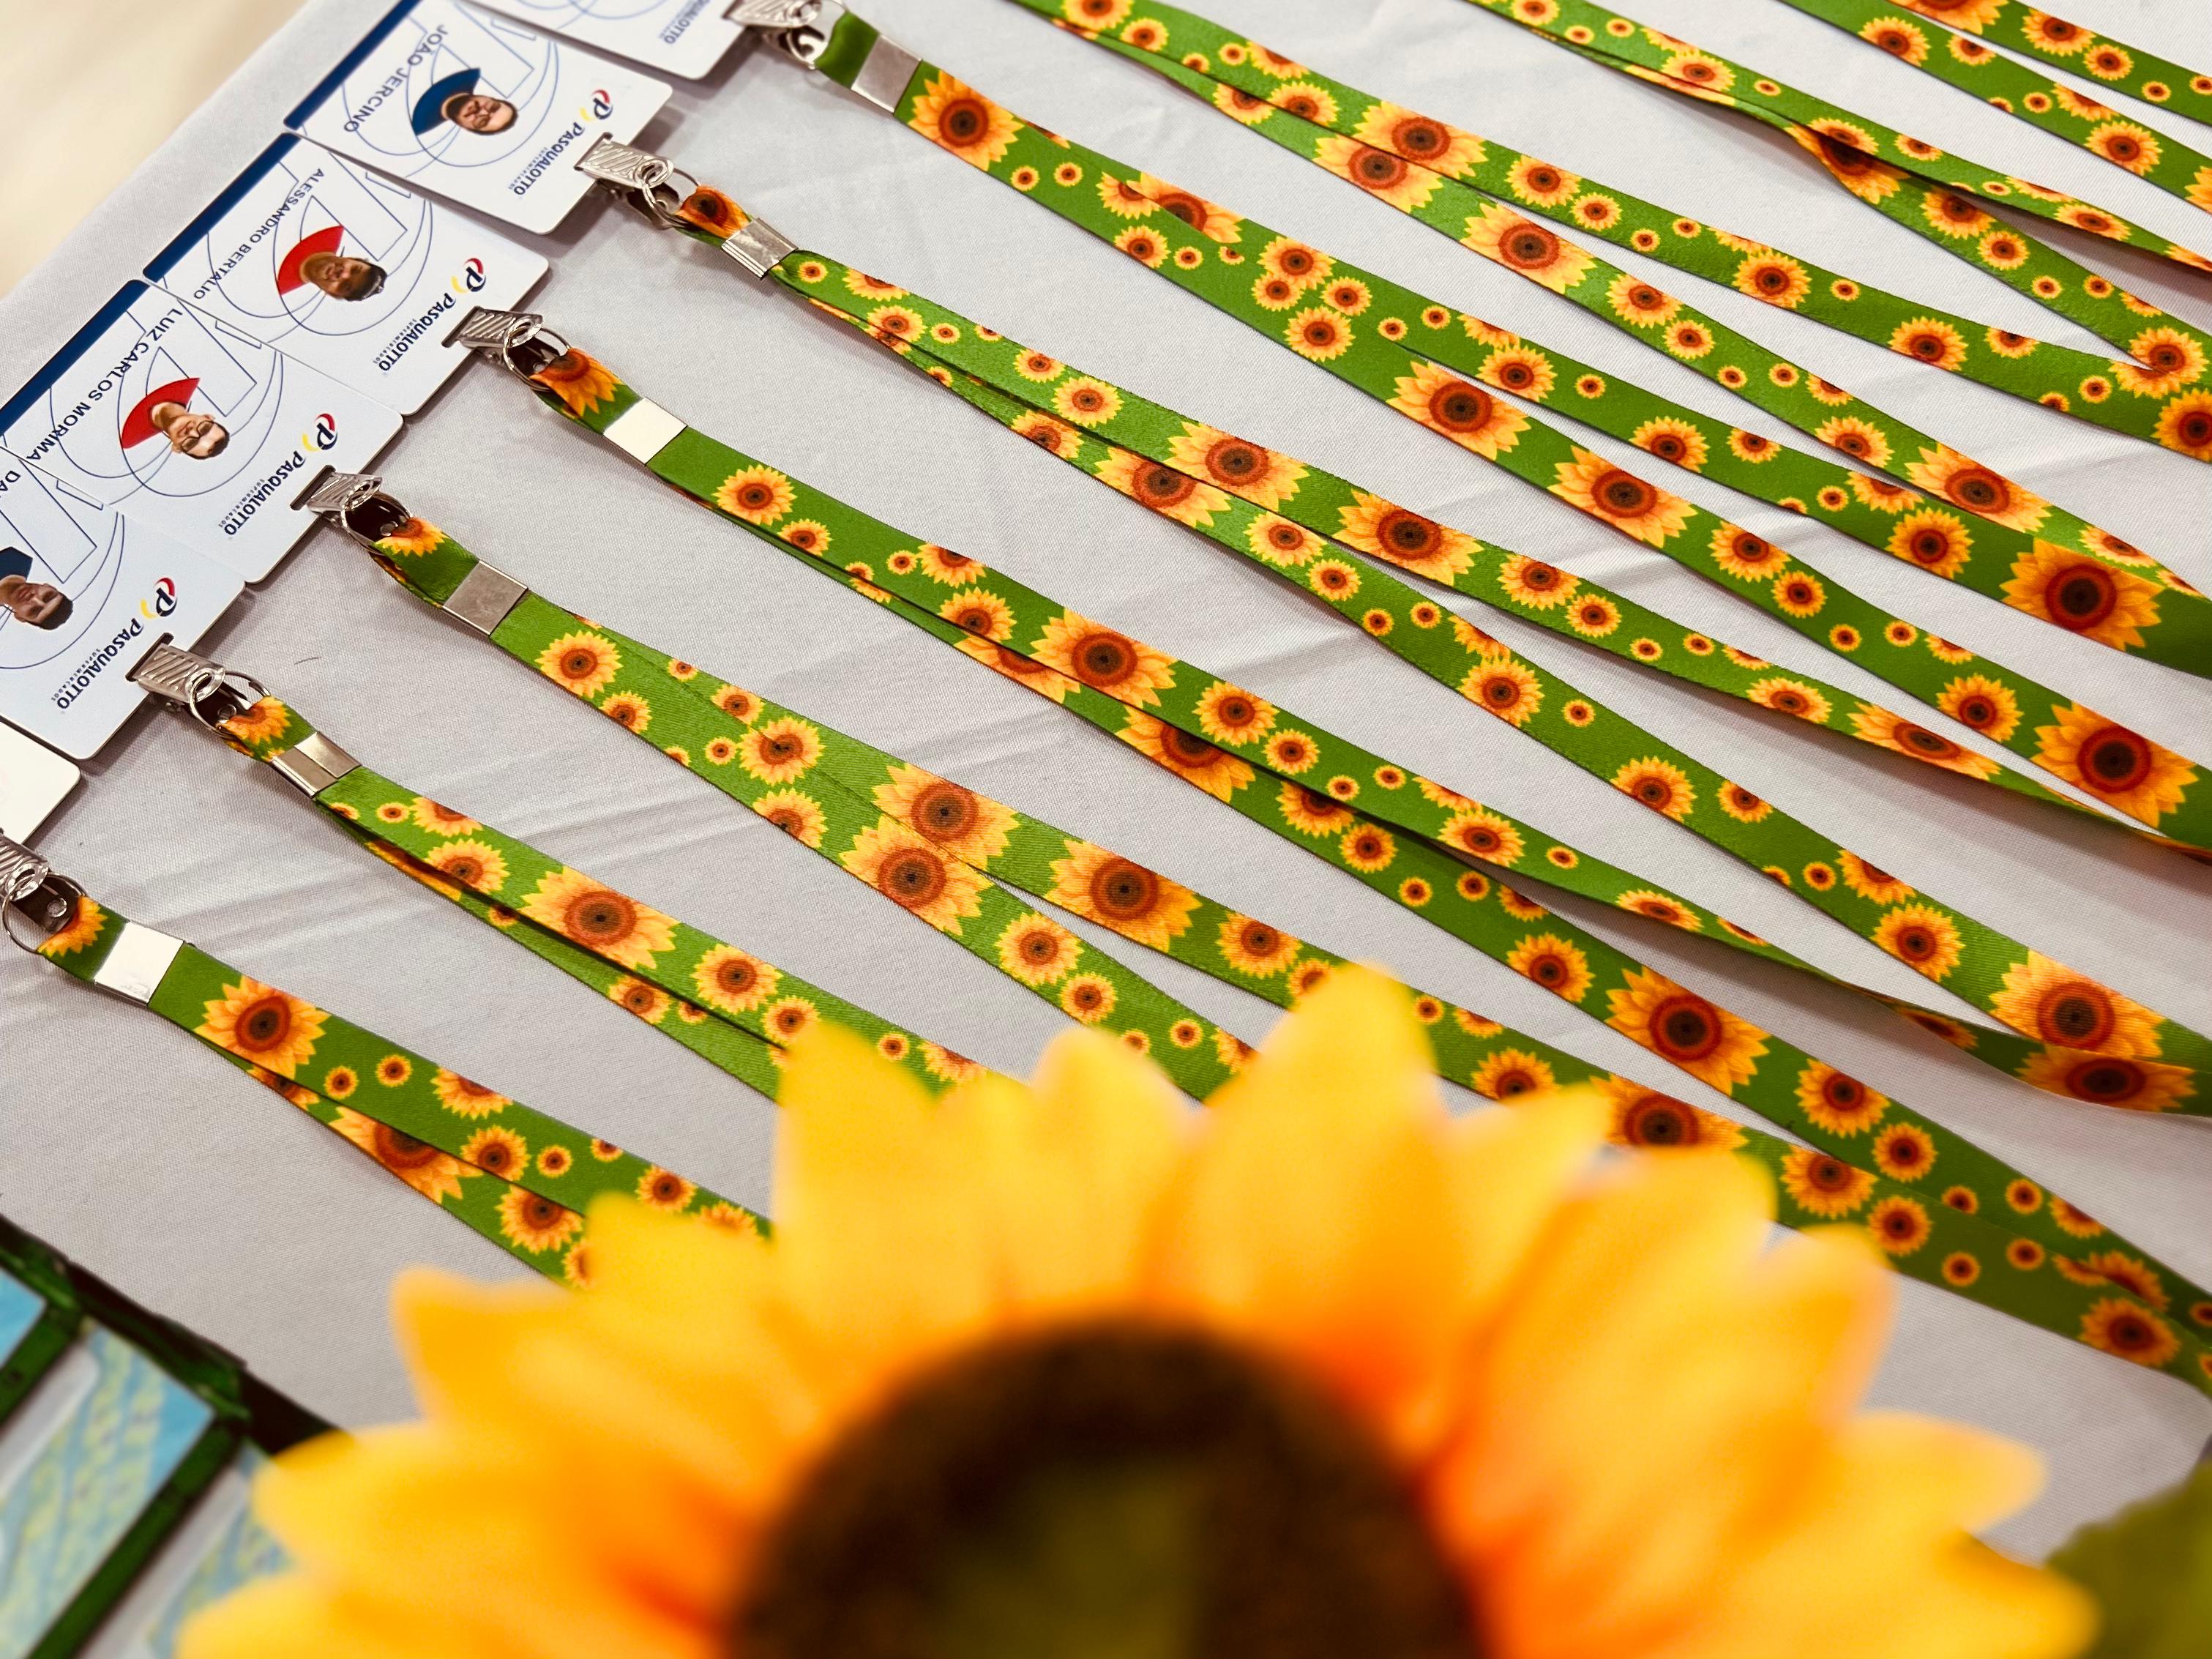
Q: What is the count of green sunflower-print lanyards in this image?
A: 9